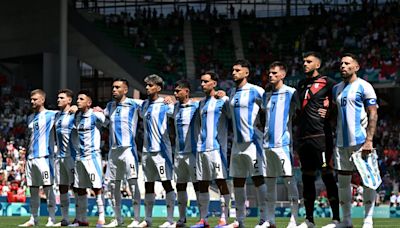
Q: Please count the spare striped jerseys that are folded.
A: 0